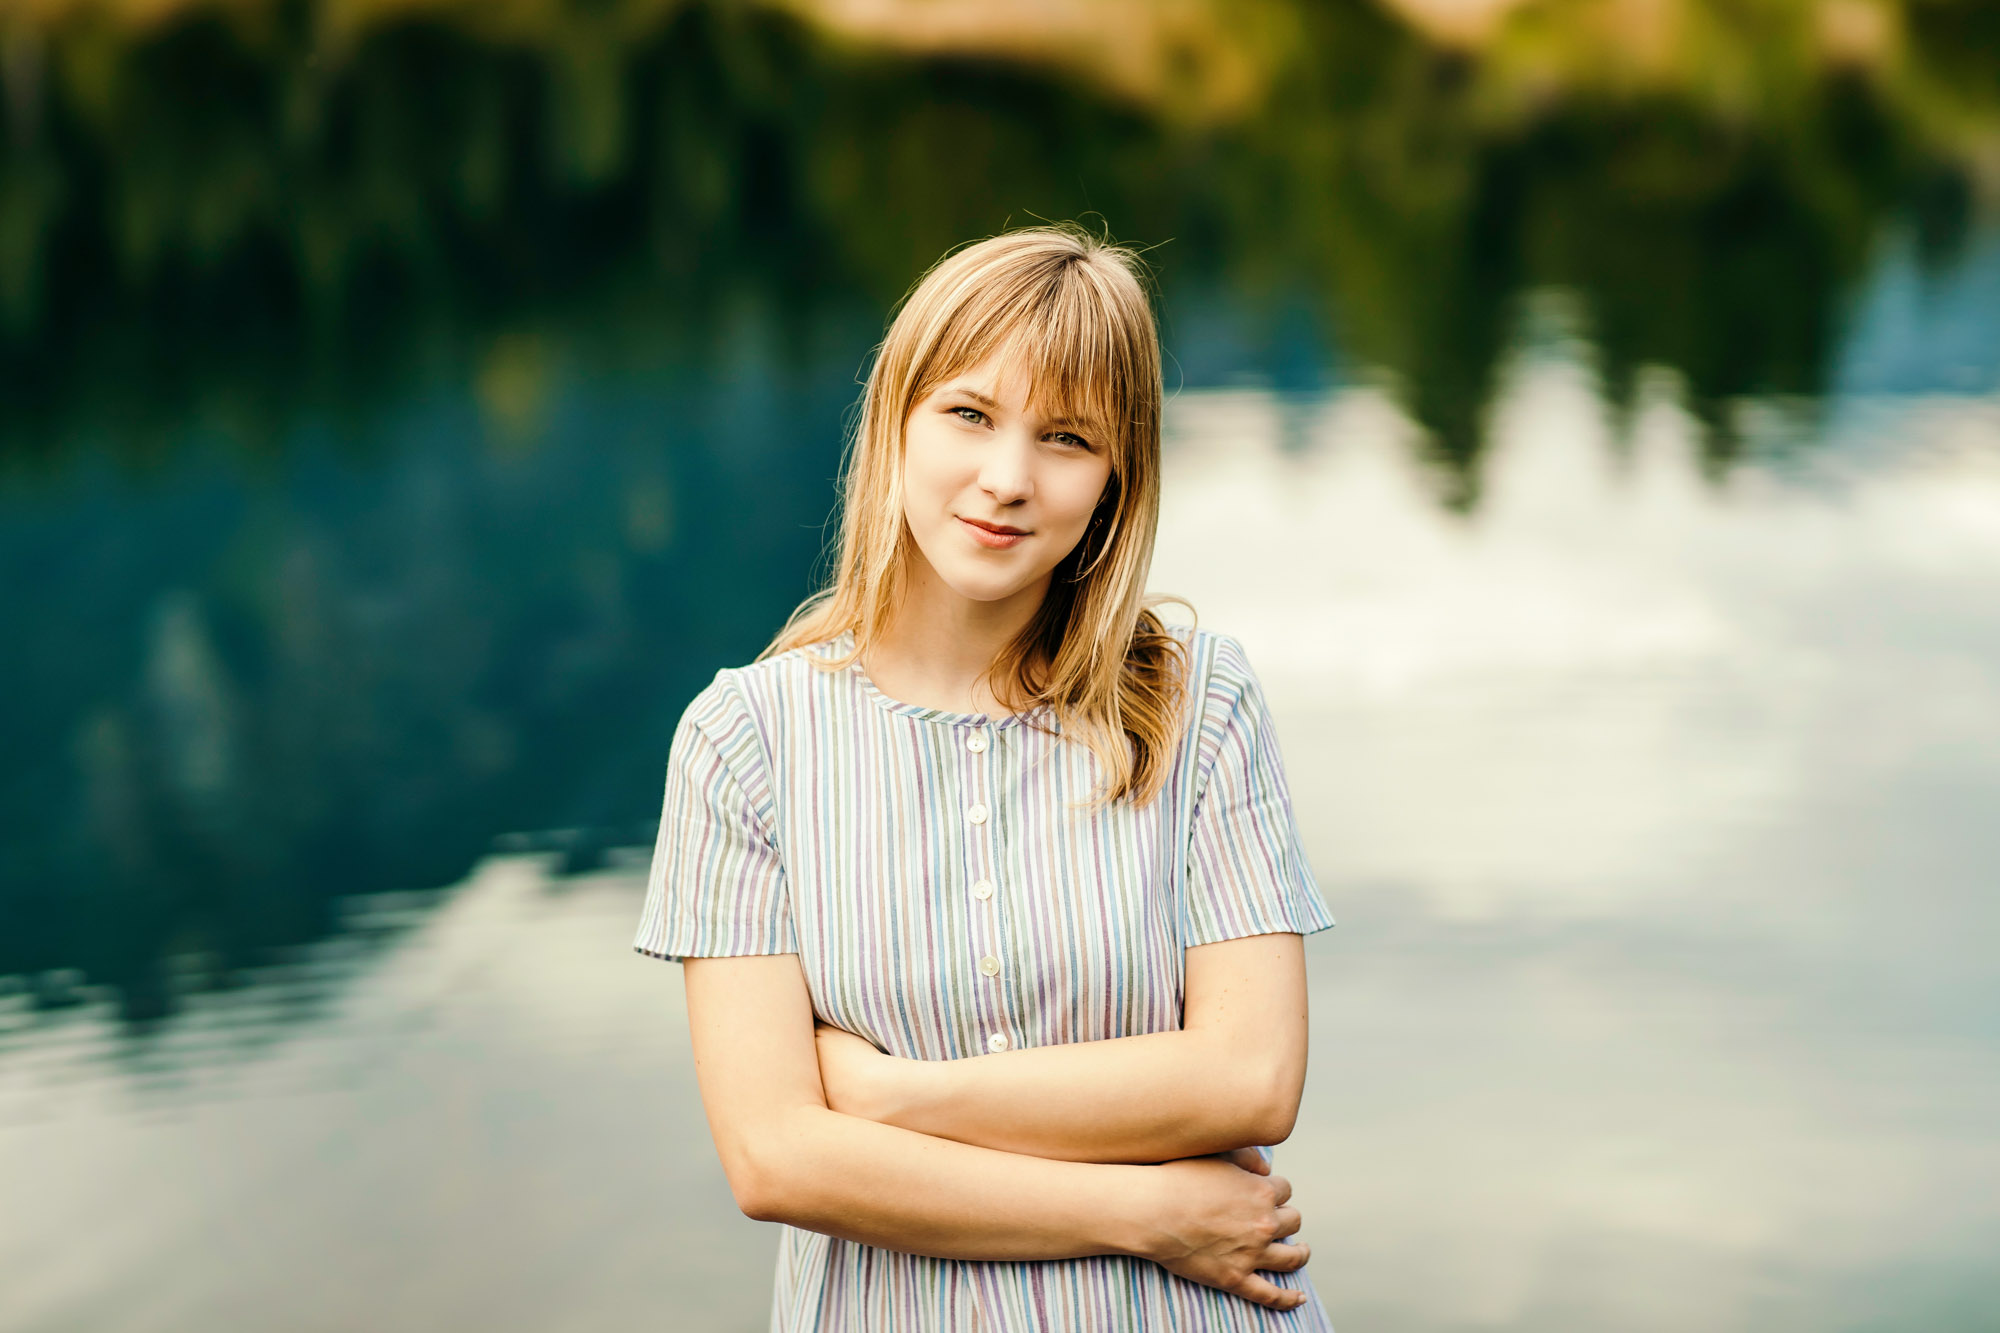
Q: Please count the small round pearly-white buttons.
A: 5